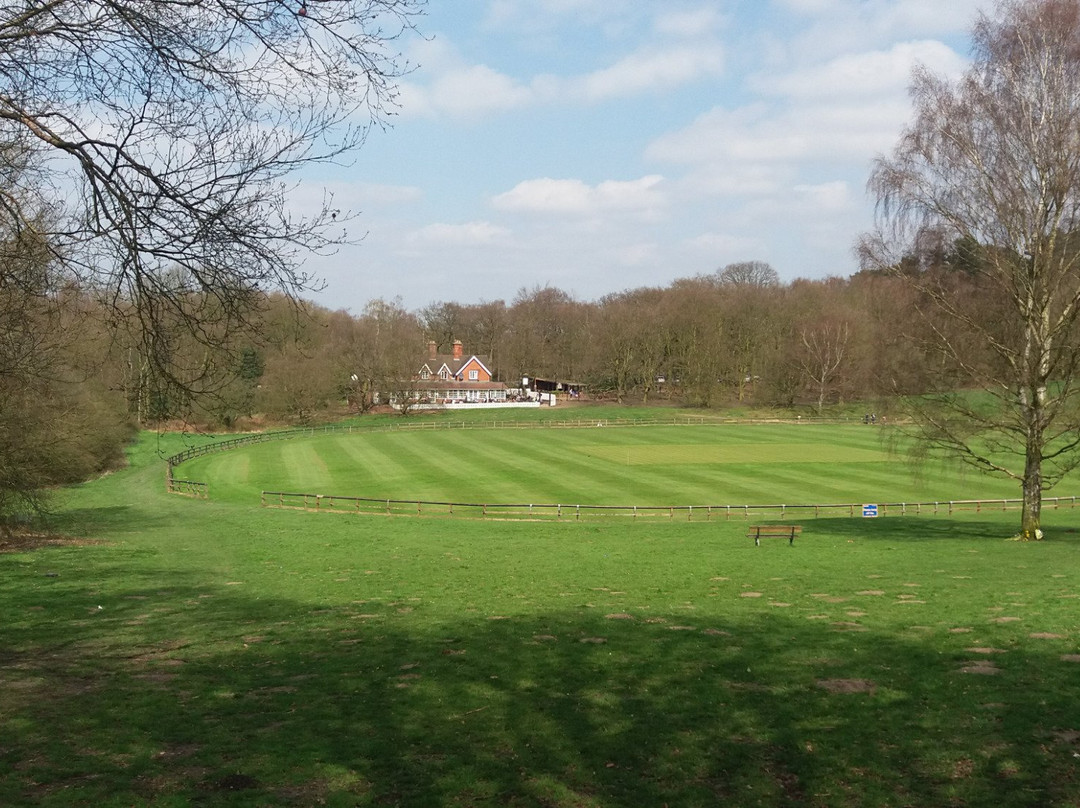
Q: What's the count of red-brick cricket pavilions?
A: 1